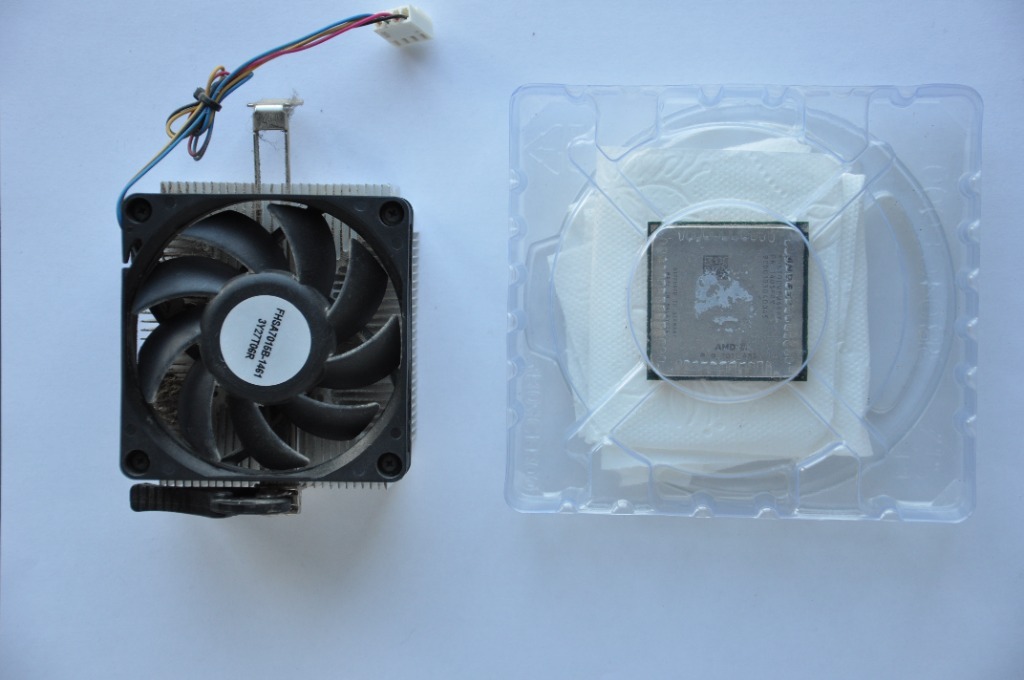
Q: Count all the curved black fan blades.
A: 9